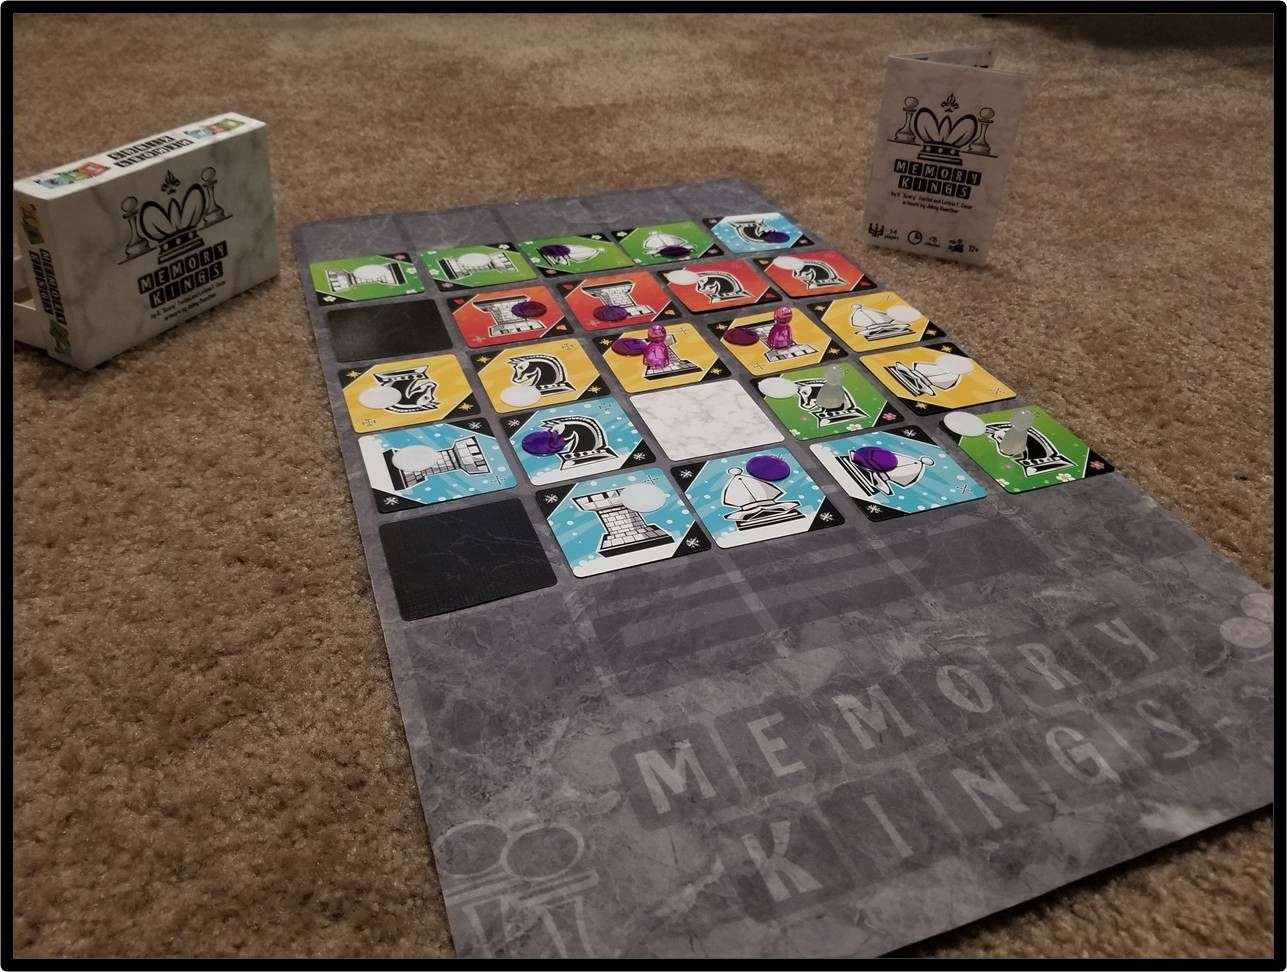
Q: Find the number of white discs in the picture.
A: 12